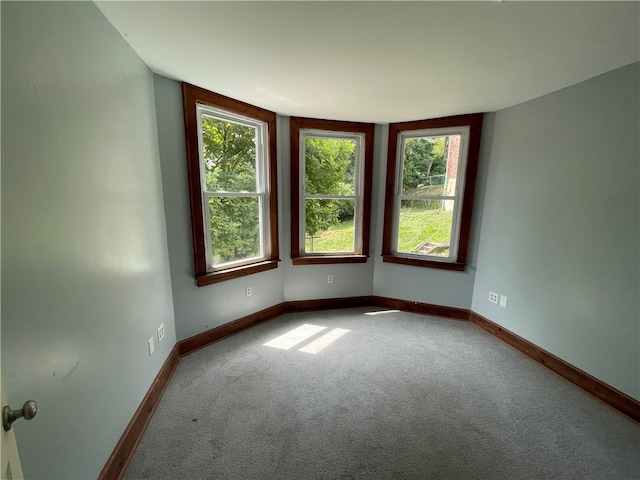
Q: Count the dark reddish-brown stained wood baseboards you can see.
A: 5